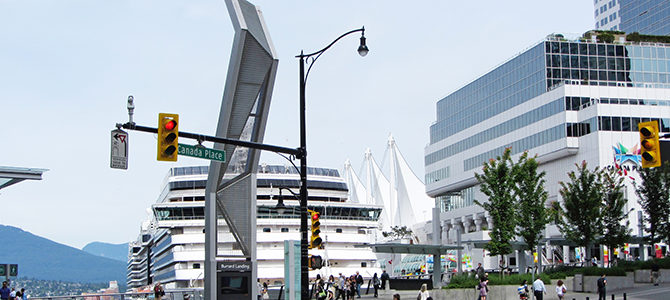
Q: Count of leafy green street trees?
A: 5